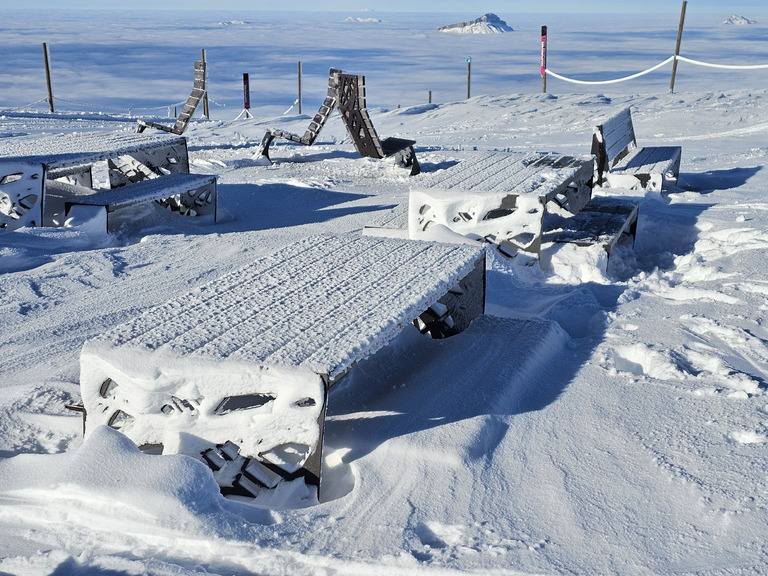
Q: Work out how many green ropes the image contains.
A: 0